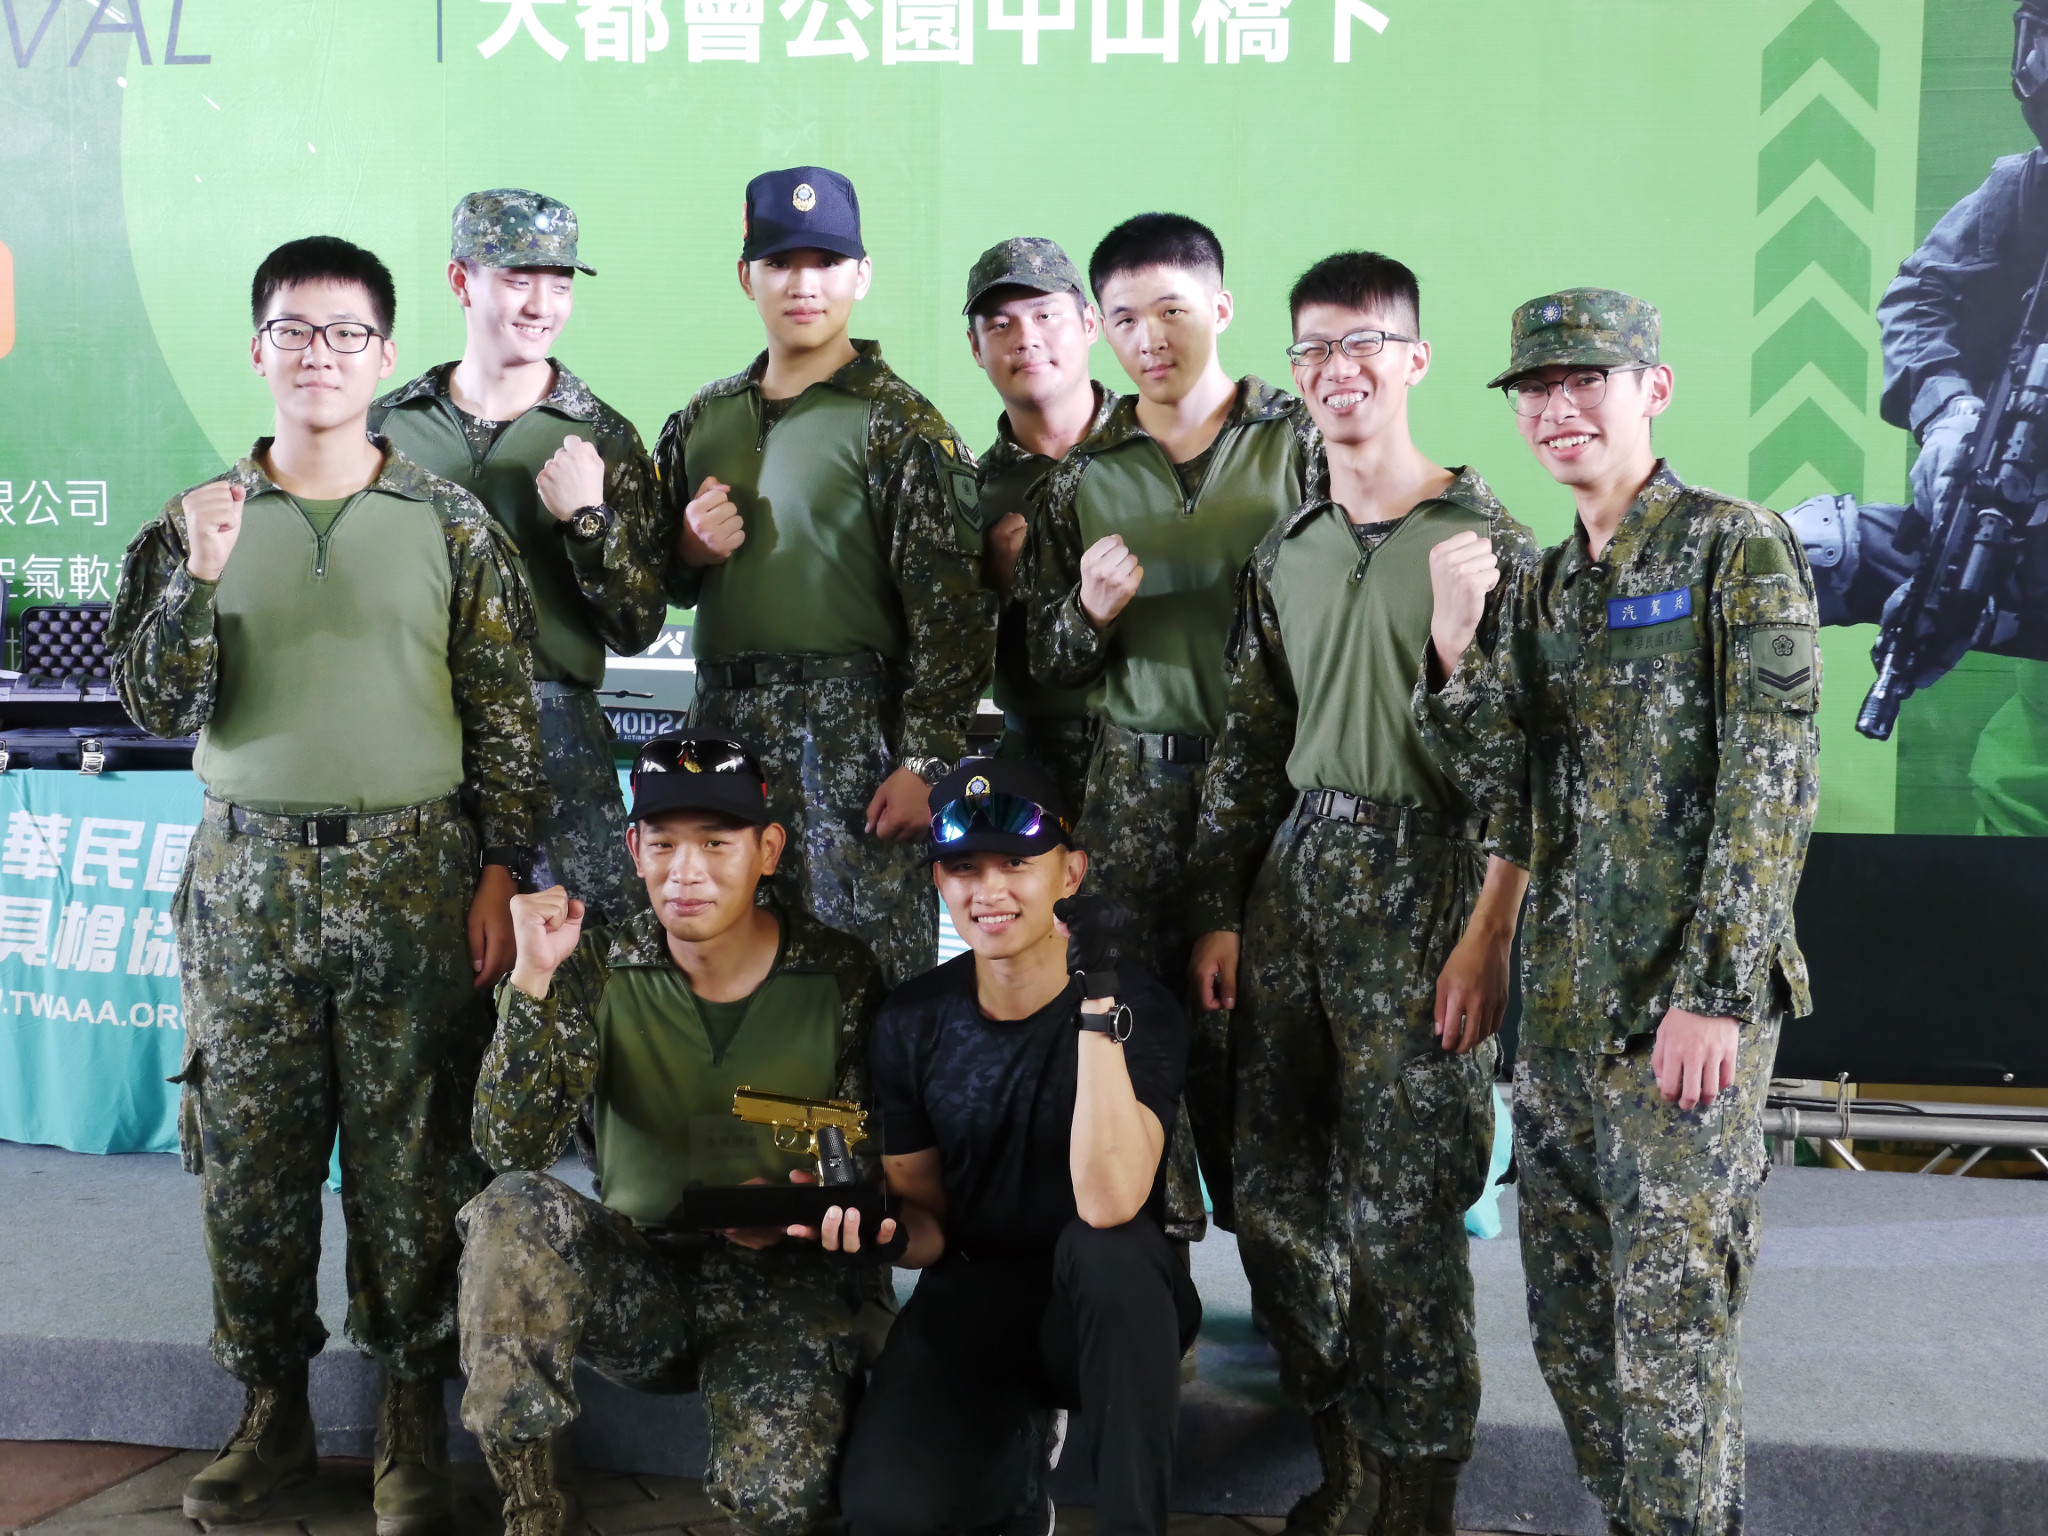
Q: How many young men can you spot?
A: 9